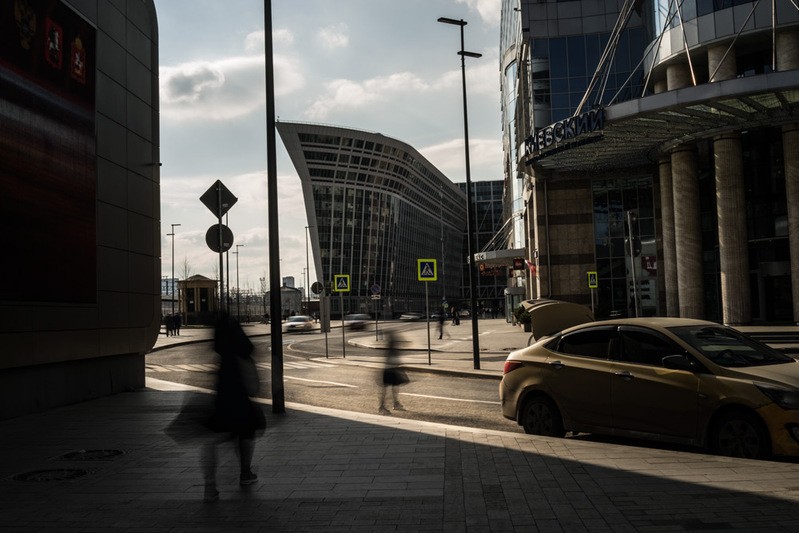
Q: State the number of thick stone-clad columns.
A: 4